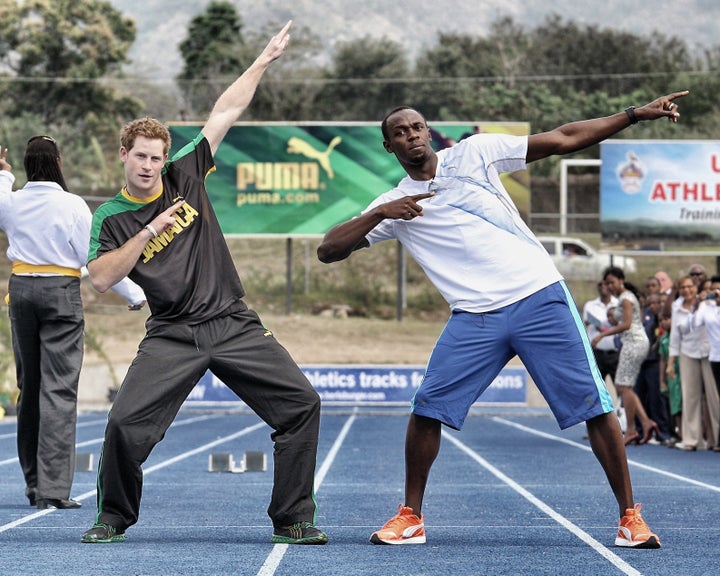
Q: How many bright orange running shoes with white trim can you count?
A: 2